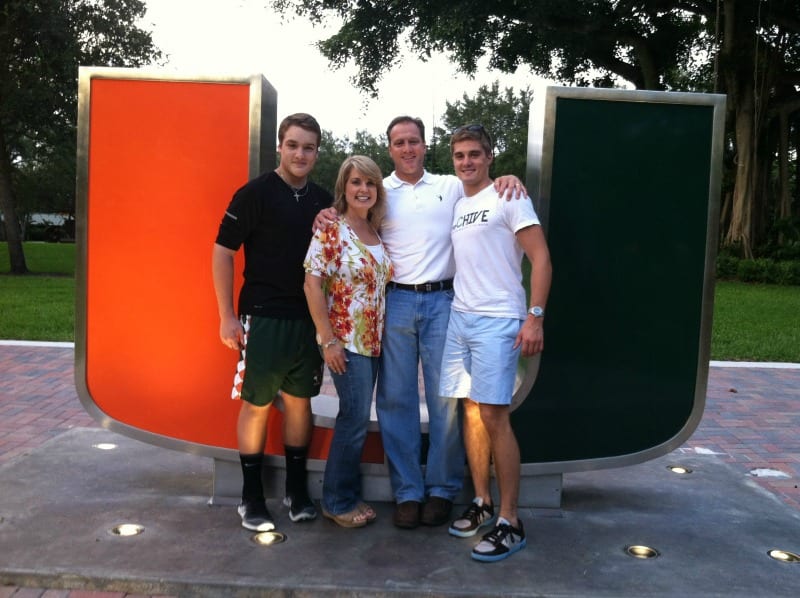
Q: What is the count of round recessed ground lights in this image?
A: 6